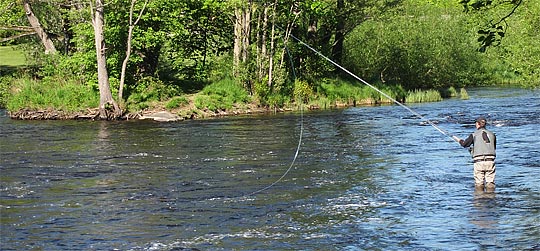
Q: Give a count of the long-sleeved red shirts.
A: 0